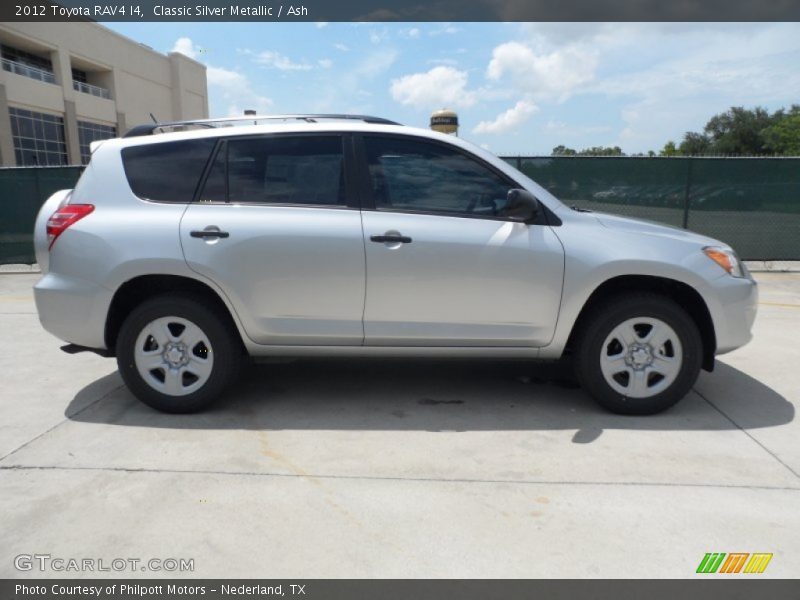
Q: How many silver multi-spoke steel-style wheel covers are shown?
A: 2